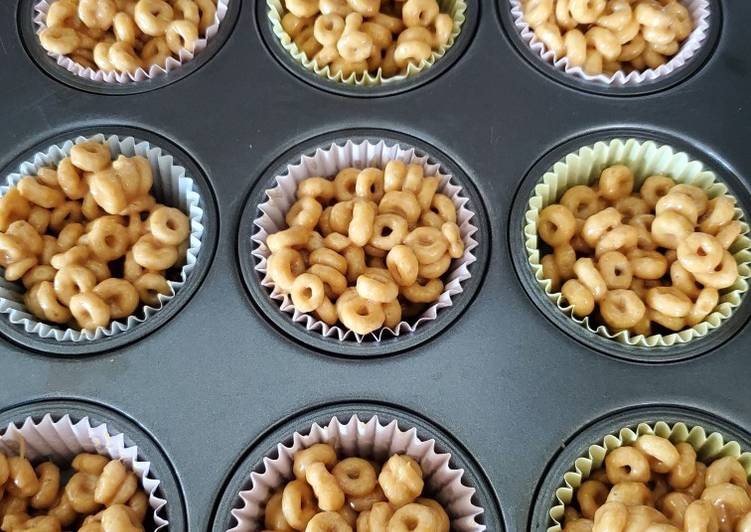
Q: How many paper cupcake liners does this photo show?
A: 9